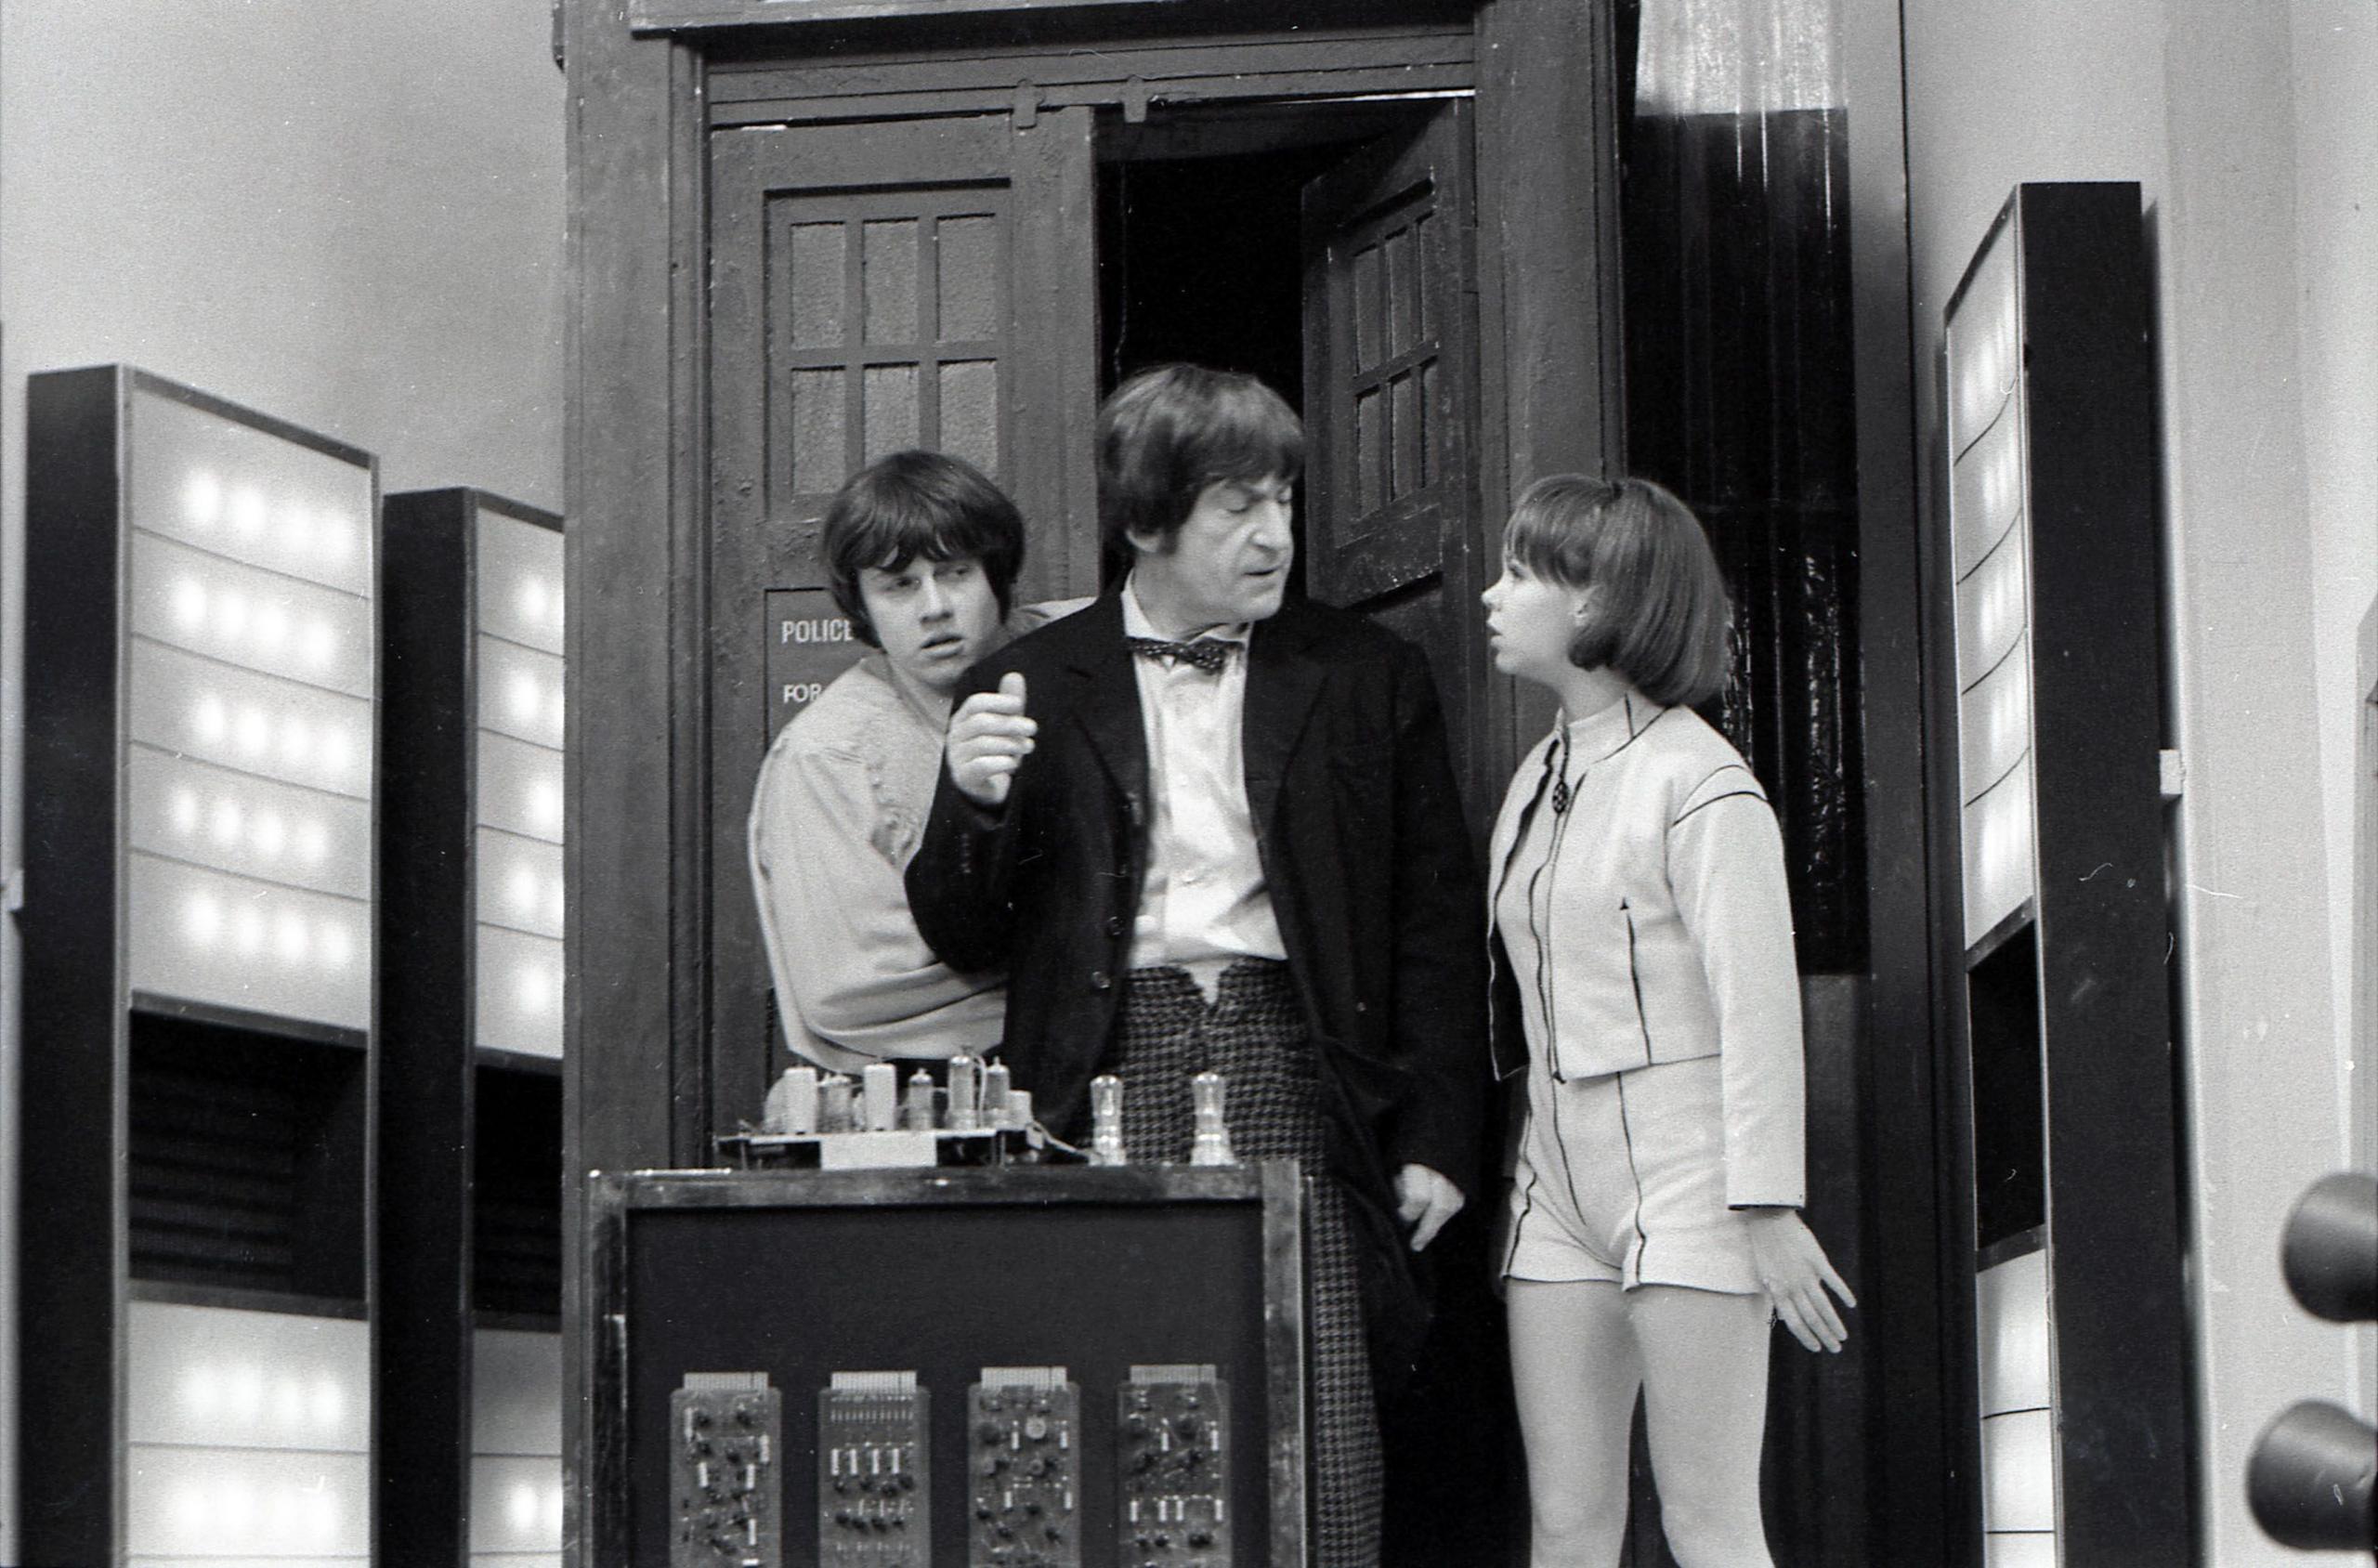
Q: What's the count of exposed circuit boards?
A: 4